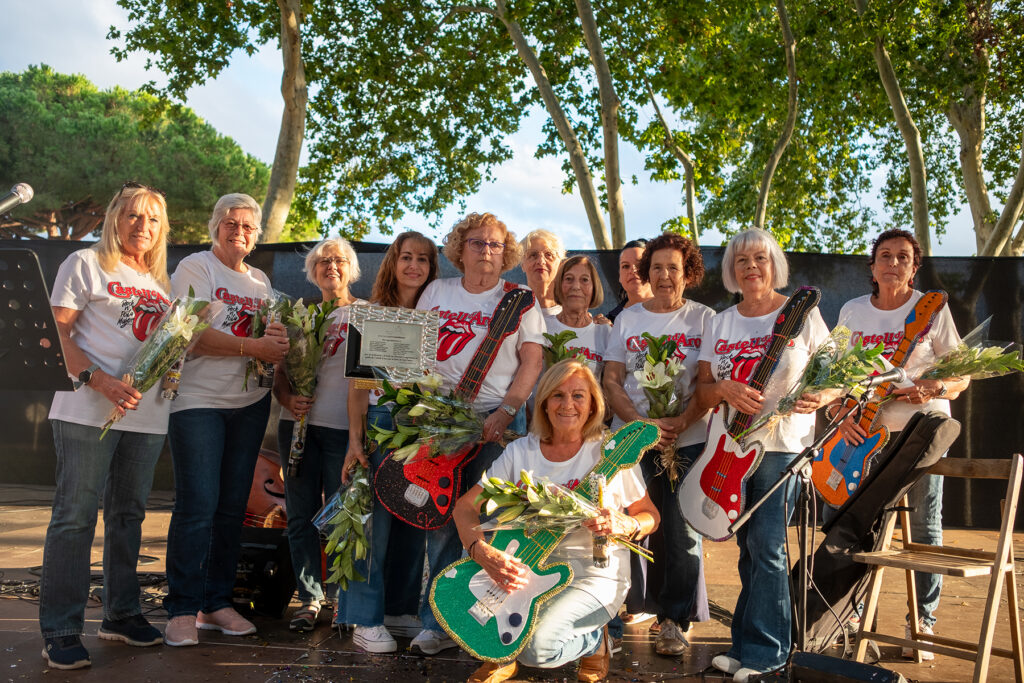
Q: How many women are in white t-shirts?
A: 11